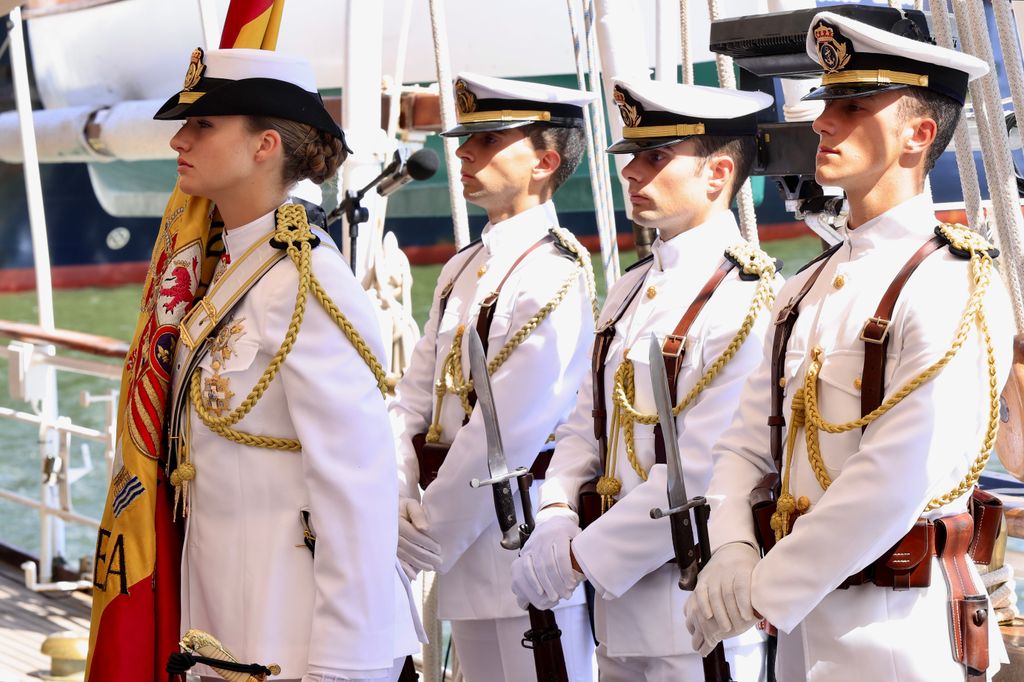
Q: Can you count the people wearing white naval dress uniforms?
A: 4